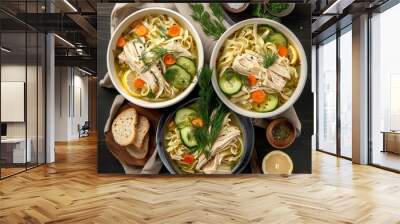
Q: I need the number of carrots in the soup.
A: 10